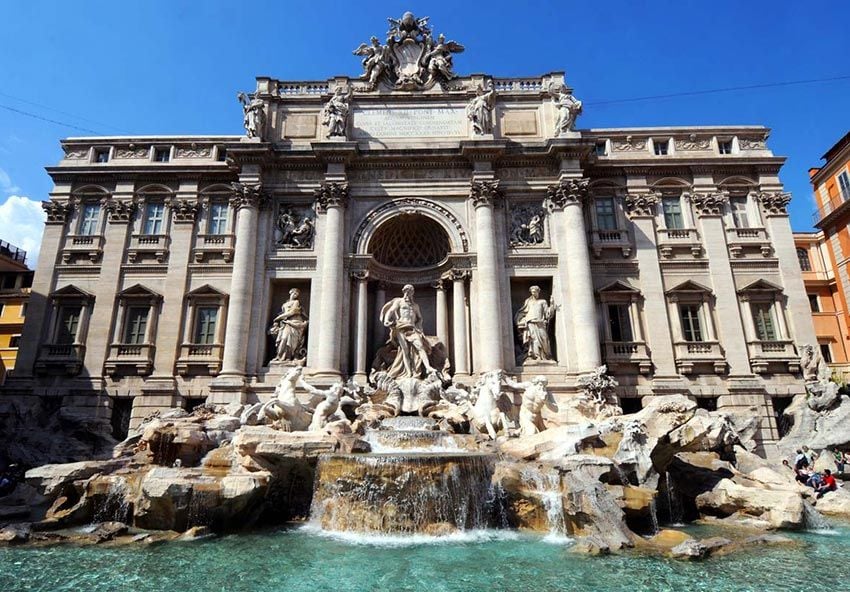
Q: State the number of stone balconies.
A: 12